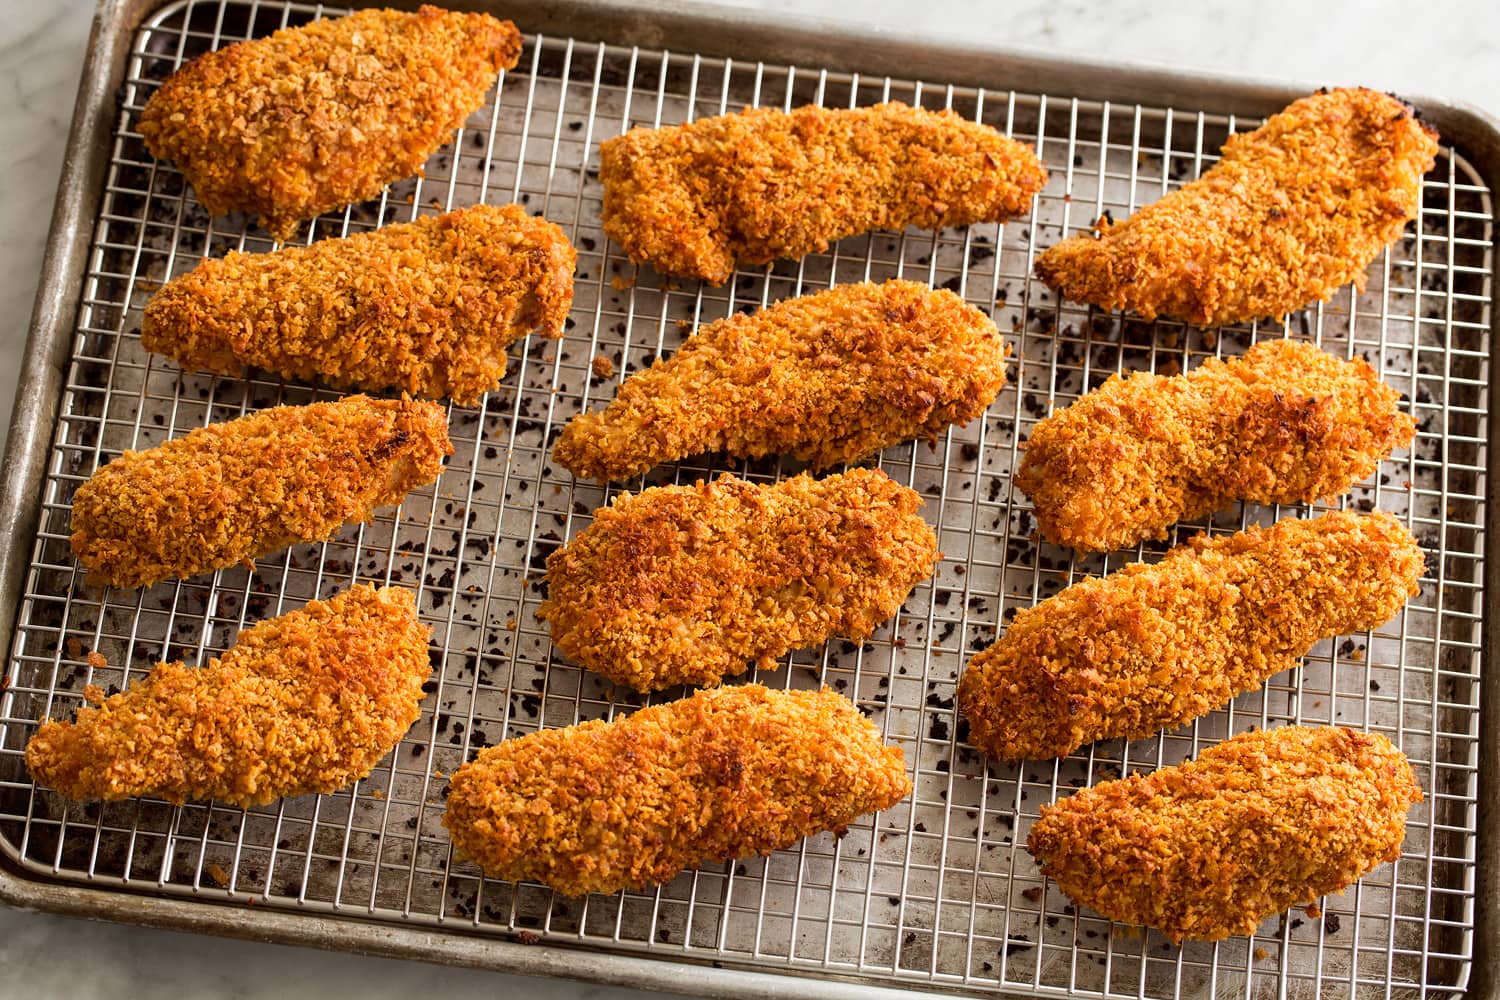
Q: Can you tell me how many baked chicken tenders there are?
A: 12